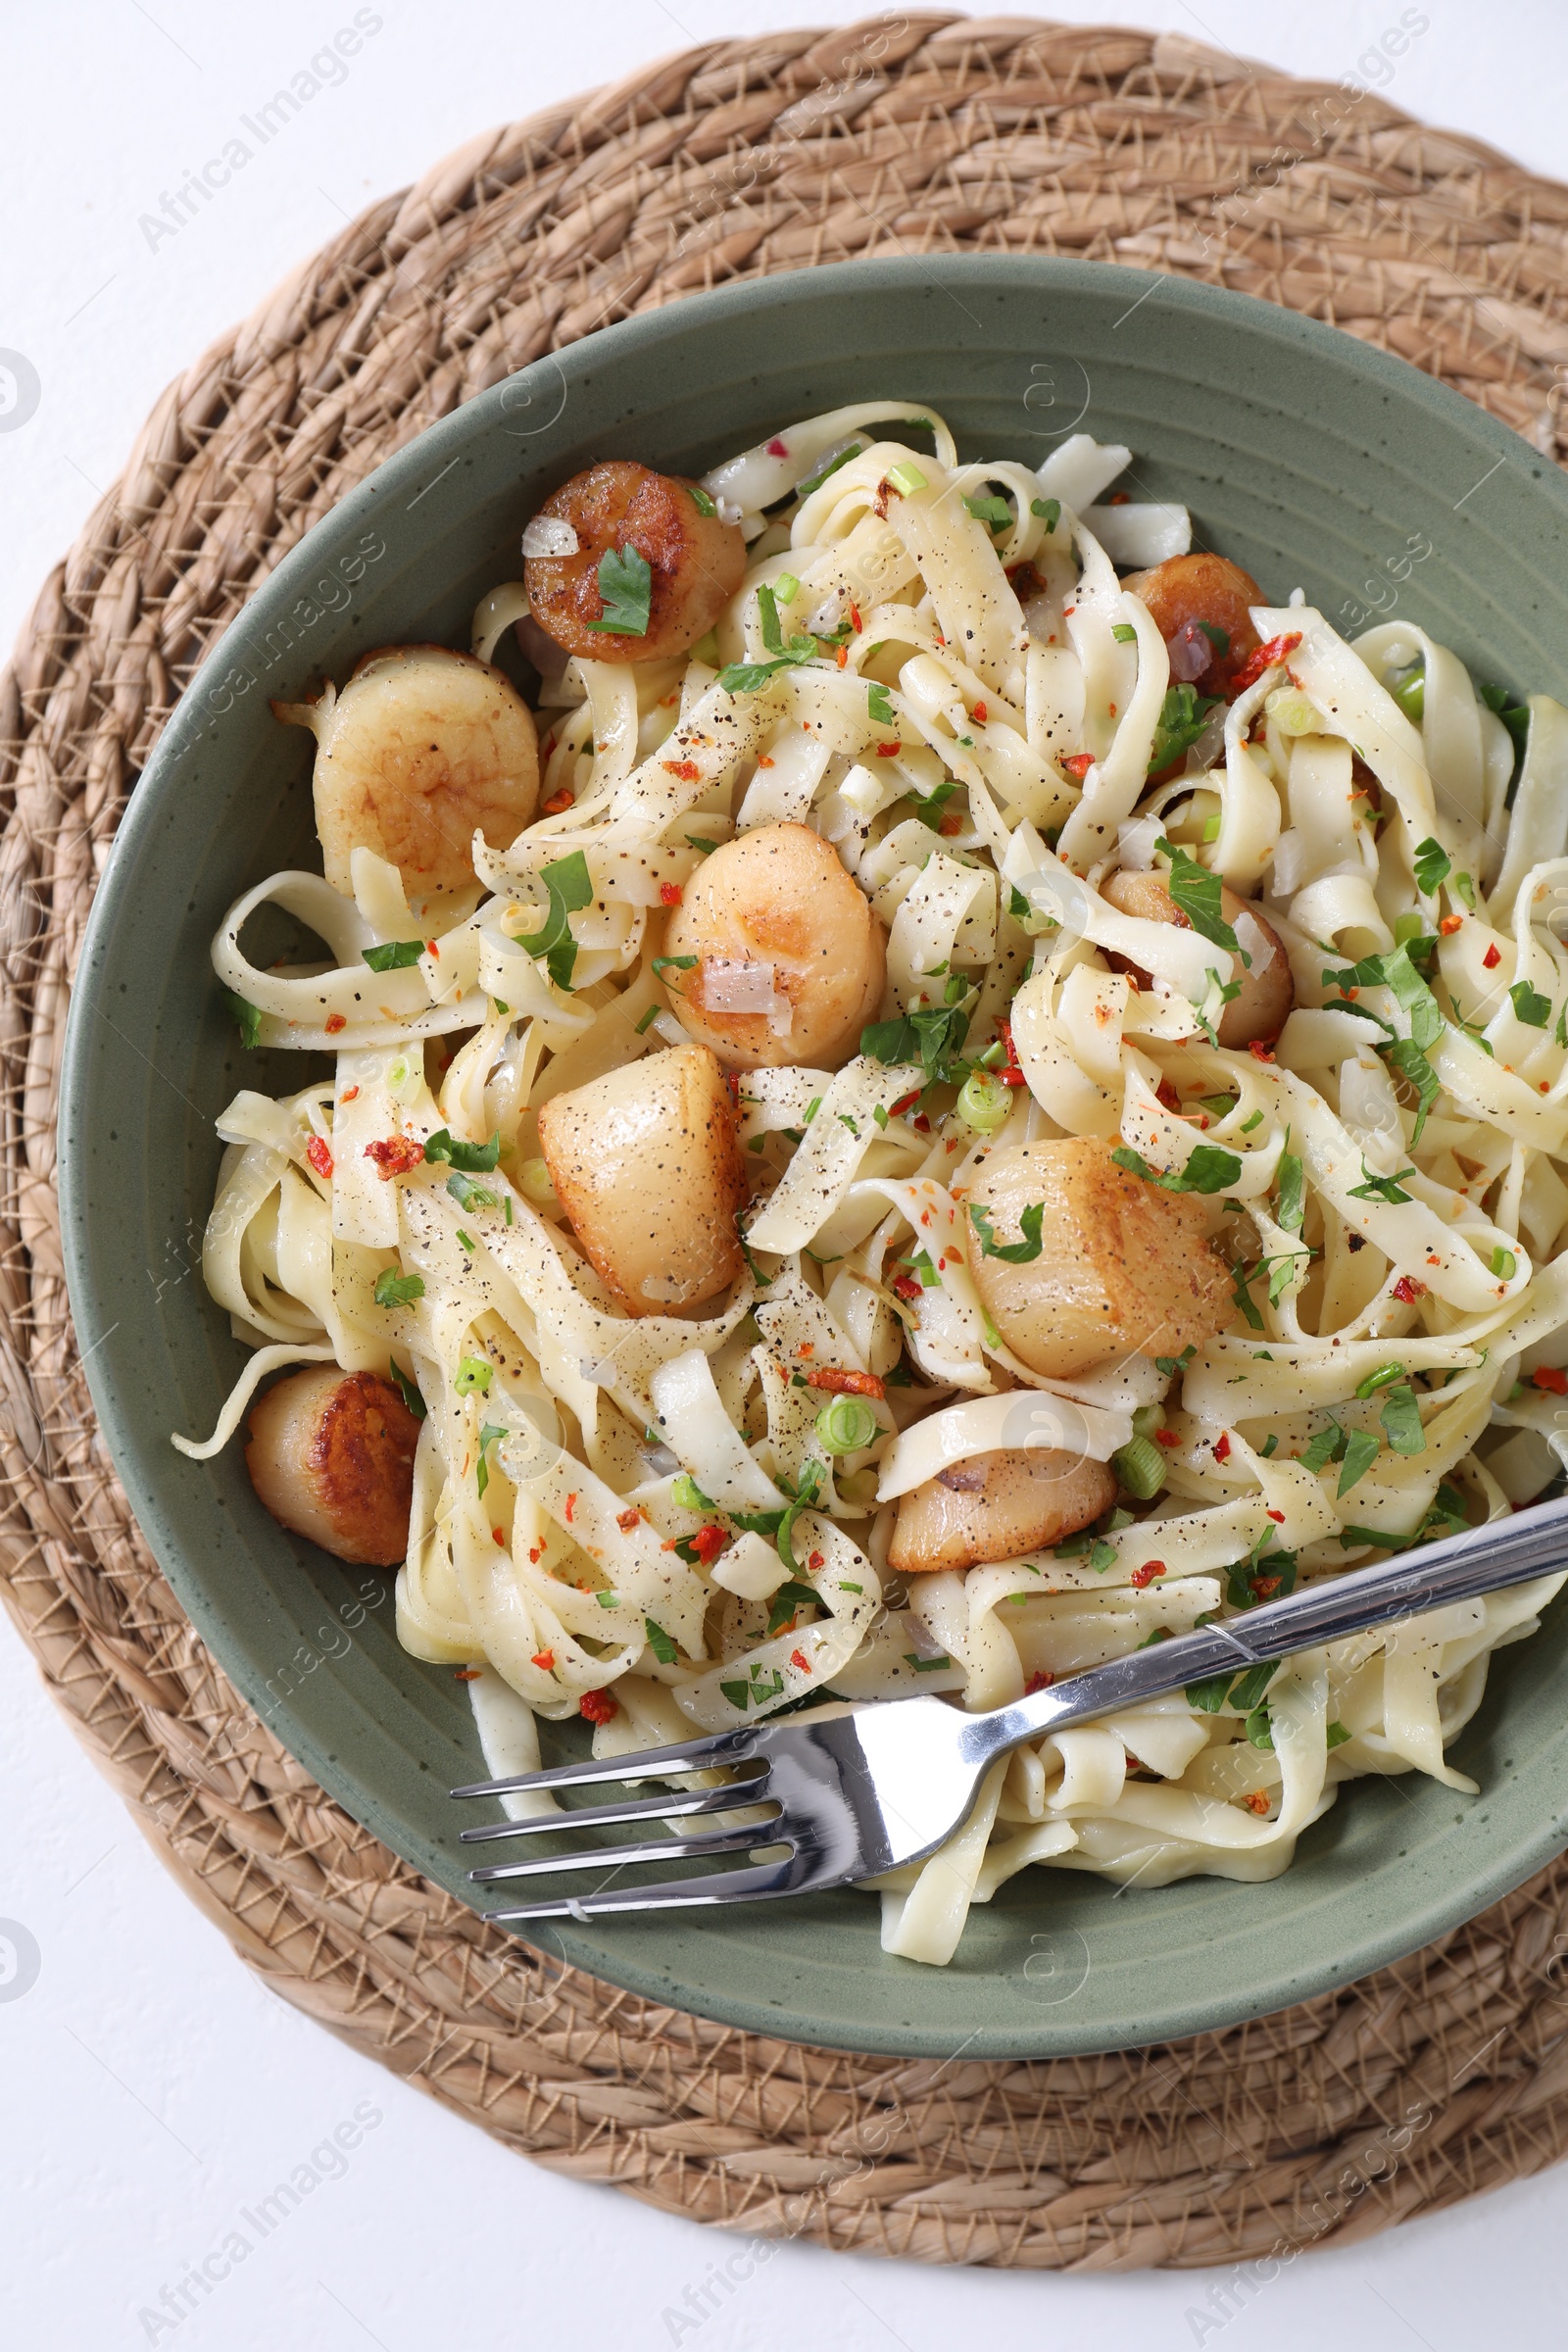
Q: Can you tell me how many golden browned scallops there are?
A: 9